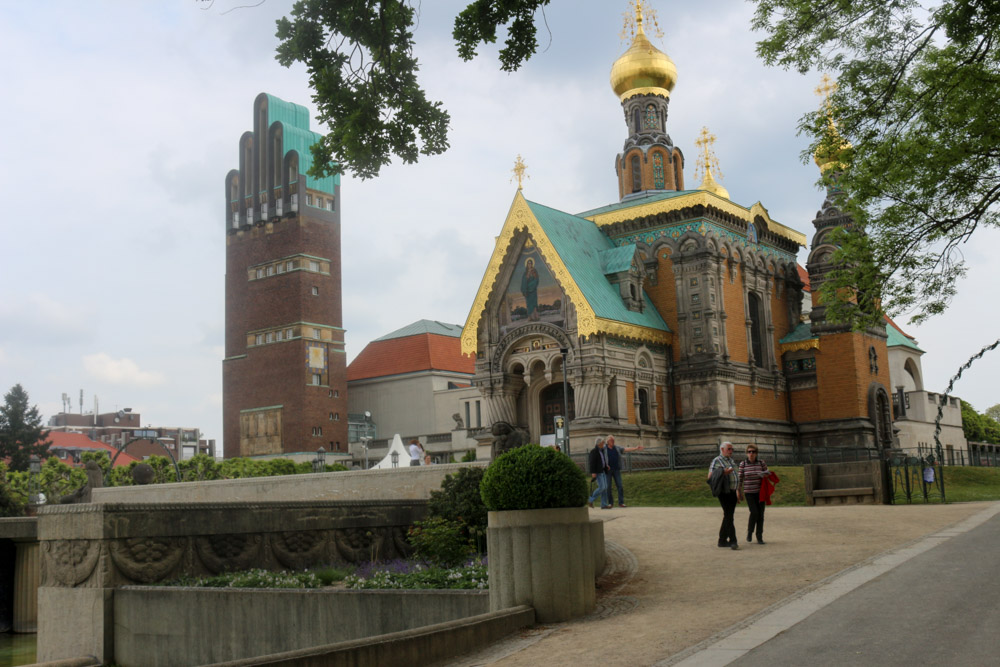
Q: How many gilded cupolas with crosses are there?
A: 3